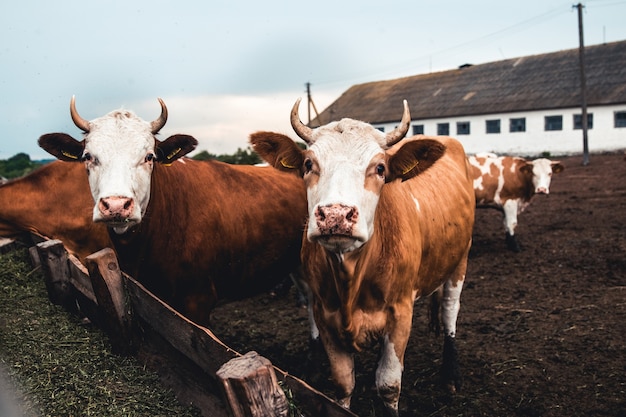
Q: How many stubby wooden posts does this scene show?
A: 3